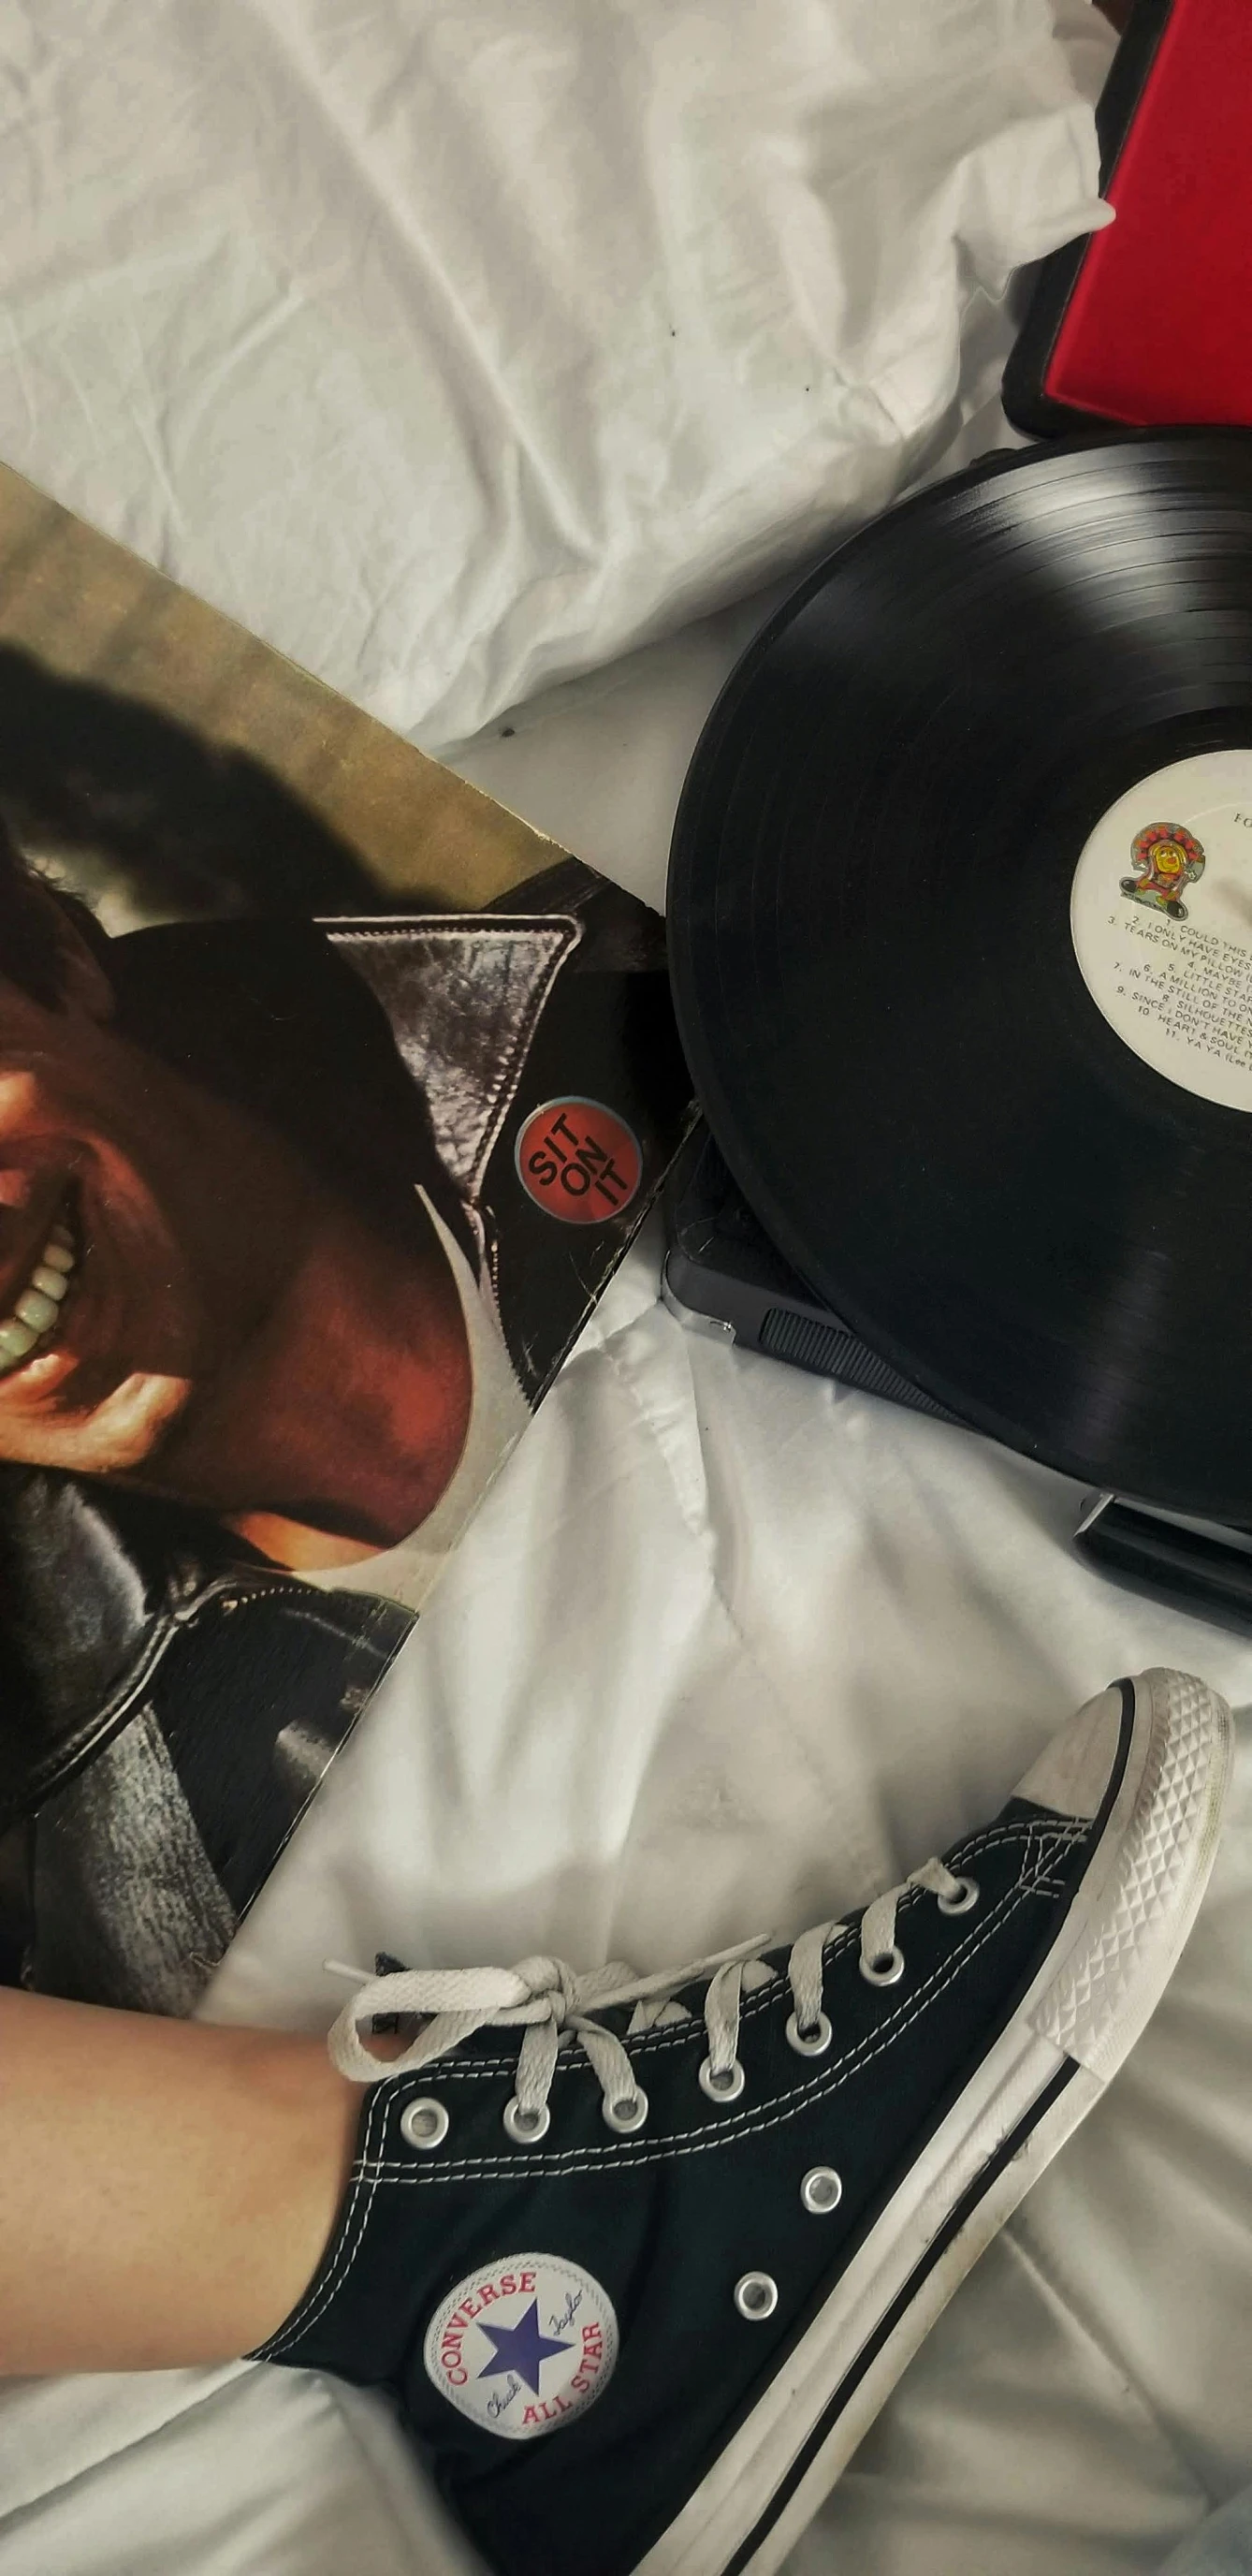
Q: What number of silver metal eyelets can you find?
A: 9